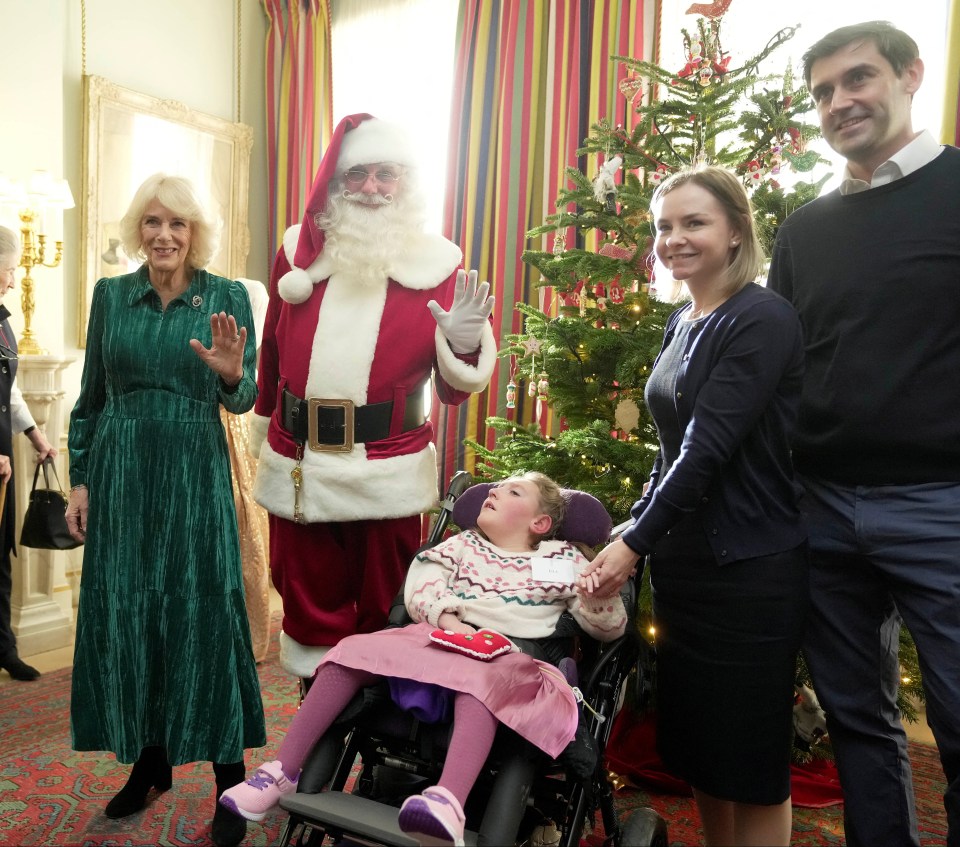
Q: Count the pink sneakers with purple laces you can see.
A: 2